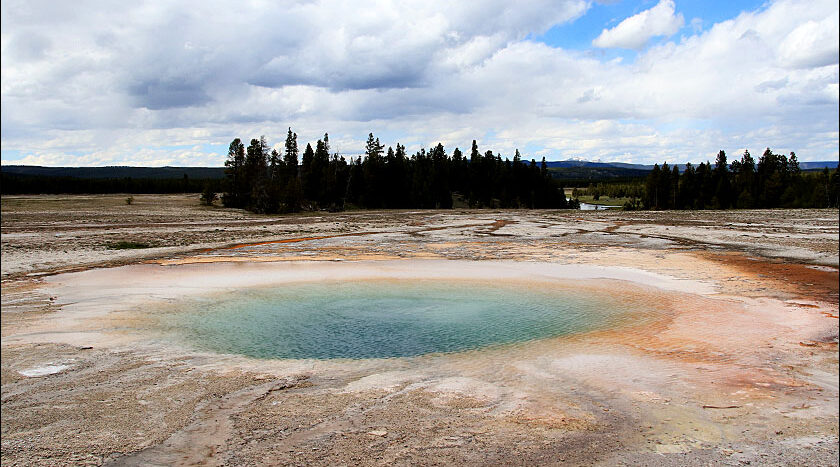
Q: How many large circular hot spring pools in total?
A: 1